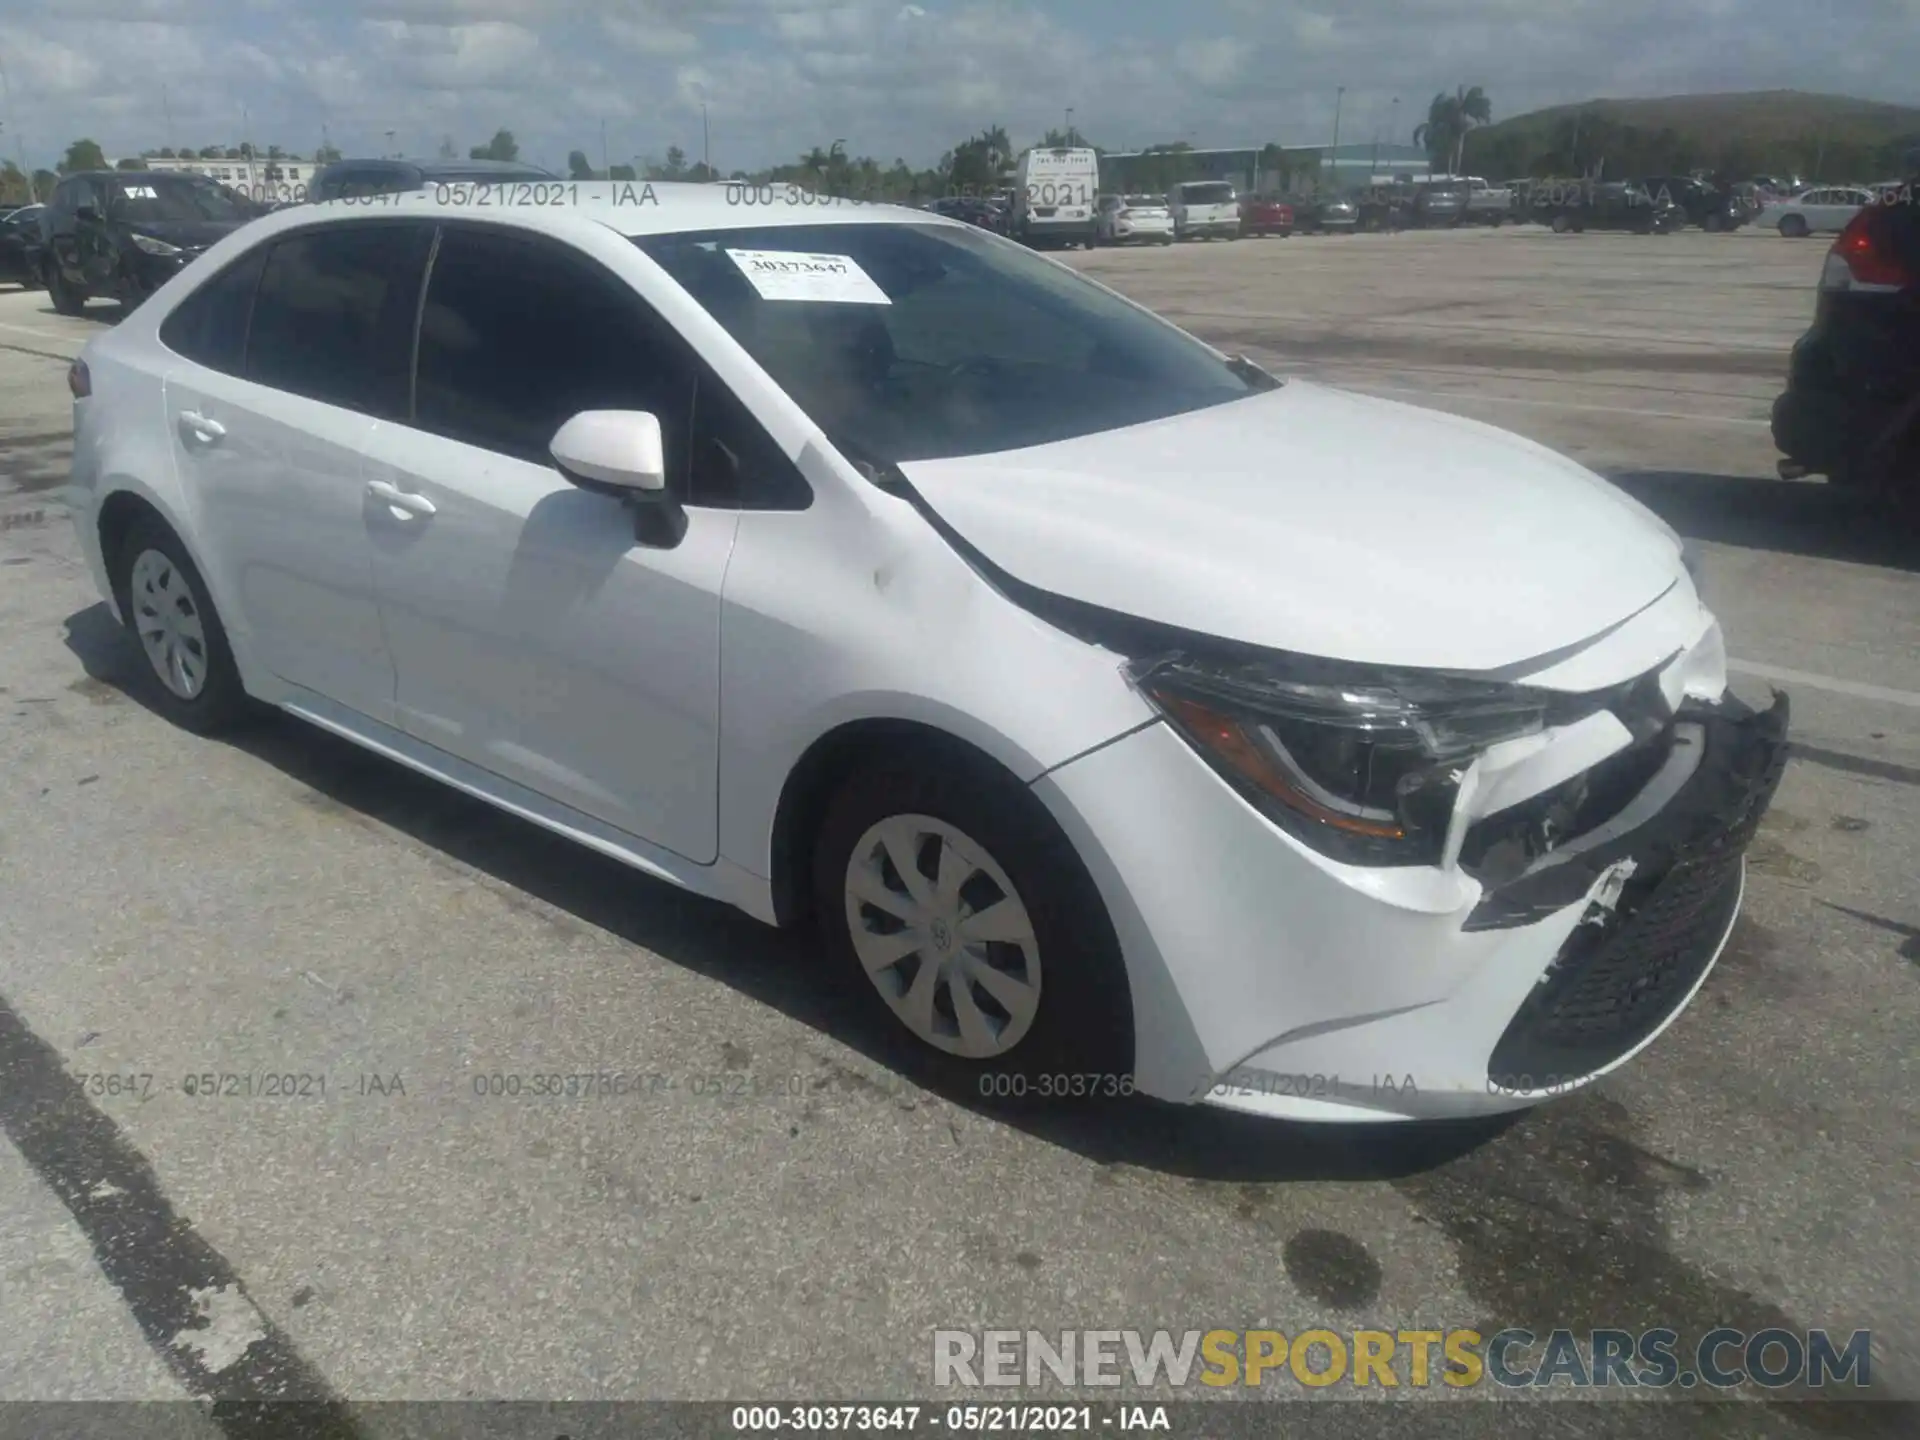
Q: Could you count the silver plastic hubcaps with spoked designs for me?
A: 2